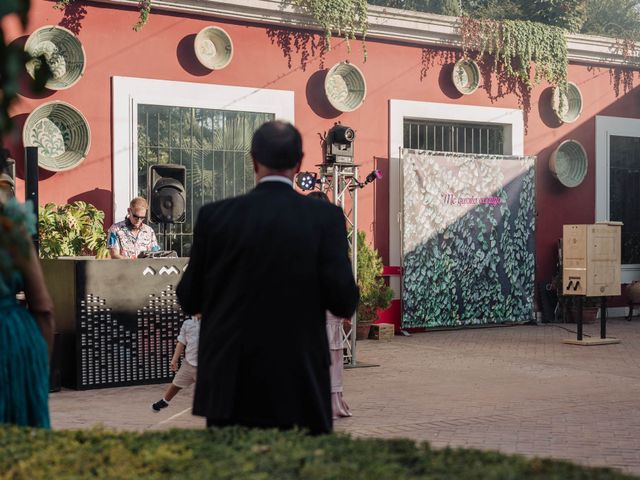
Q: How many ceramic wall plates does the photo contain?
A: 7